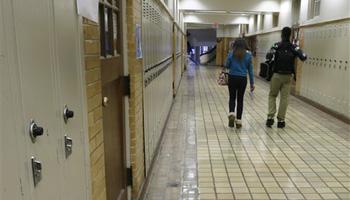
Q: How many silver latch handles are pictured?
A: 2